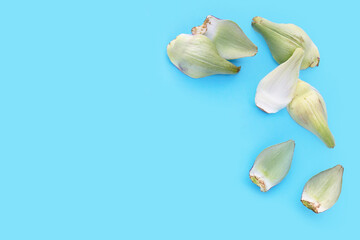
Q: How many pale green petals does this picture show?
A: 7